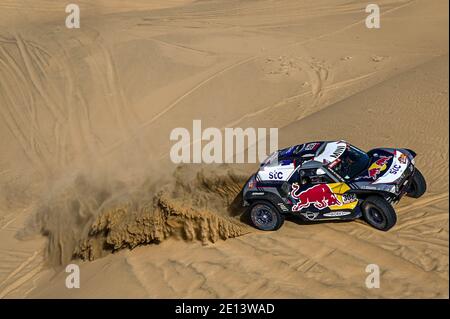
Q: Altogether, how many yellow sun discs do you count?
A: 2